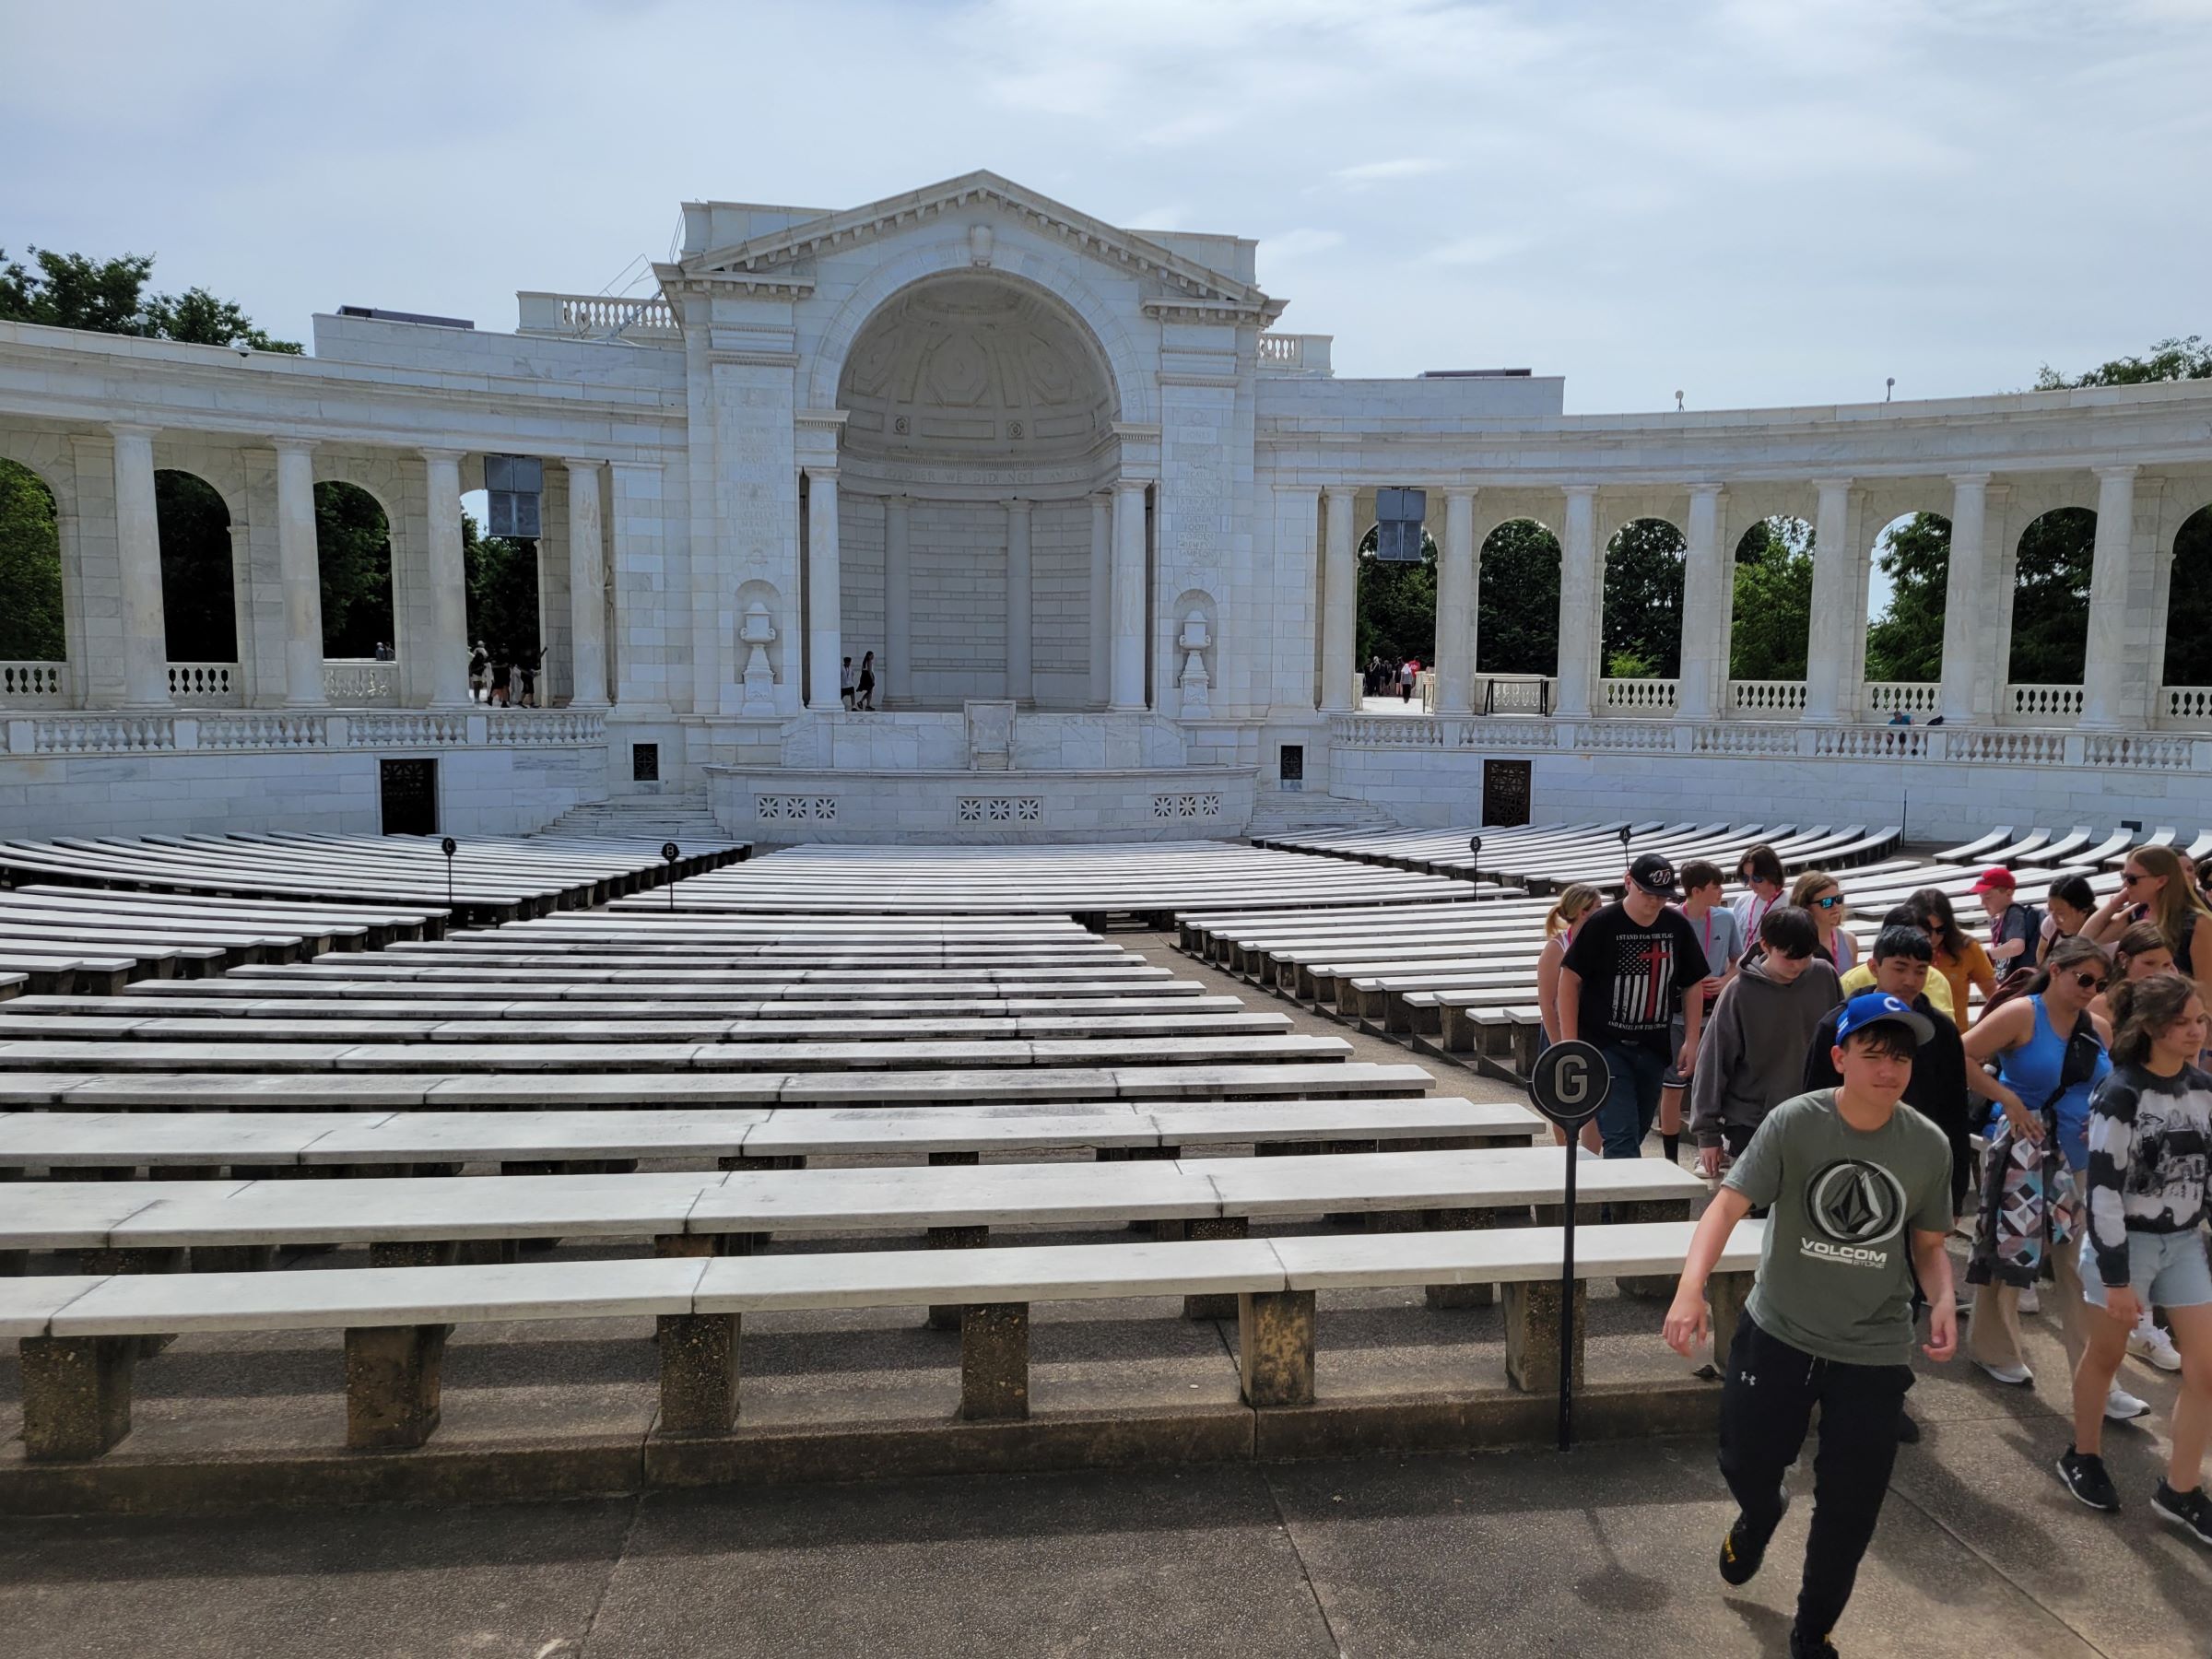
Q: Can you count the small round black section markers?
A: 5